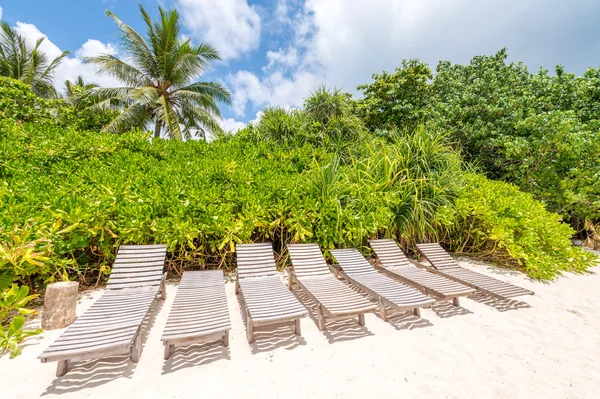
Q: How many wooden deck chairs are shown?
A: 7